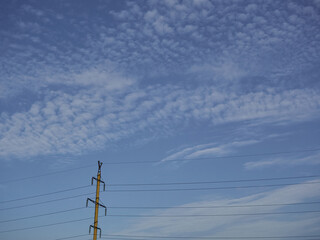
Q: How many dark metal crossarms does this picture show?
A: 3